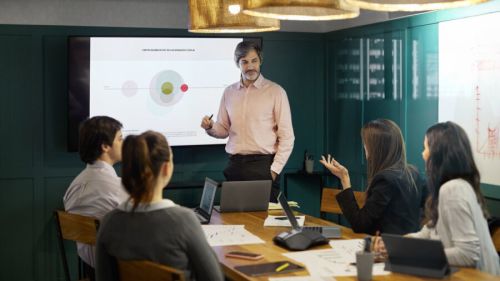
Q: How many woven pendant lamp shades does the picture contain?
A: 3